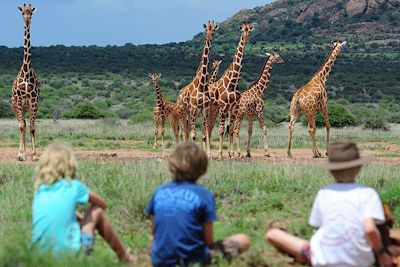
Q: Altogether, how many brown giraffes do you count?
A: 7